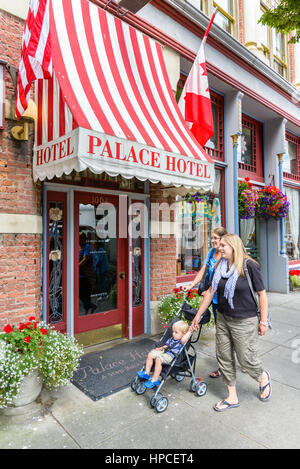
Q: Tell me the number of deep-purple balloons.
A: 0